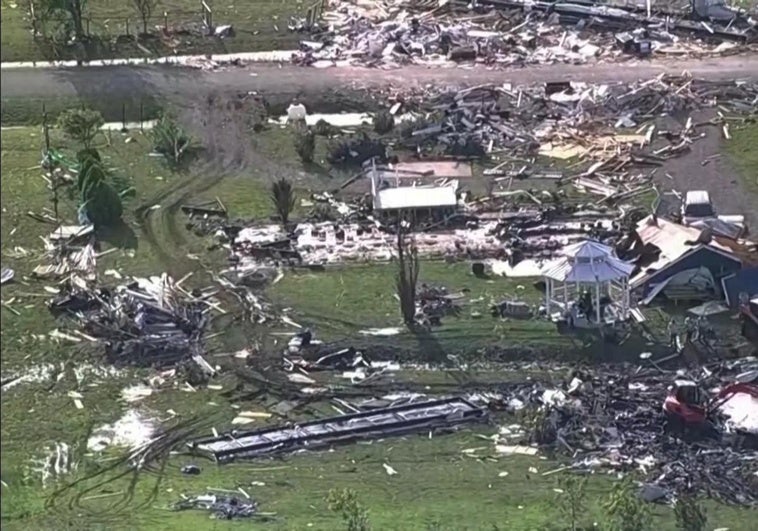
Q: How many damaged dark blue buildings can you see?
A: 1